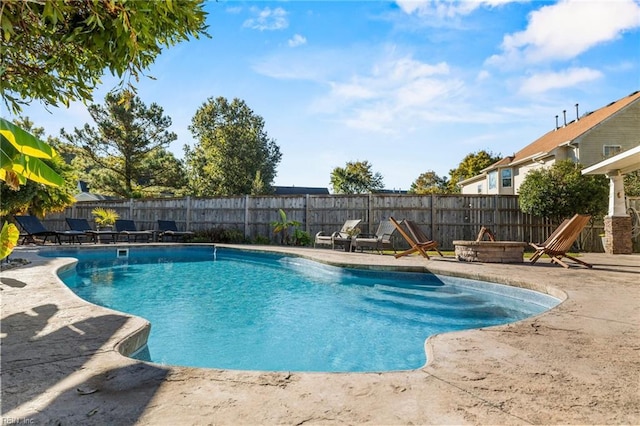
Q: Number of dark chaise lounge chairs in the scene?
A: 4